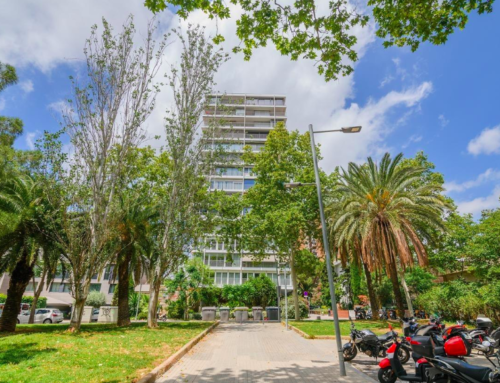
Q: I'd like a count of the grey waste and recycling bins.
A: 5